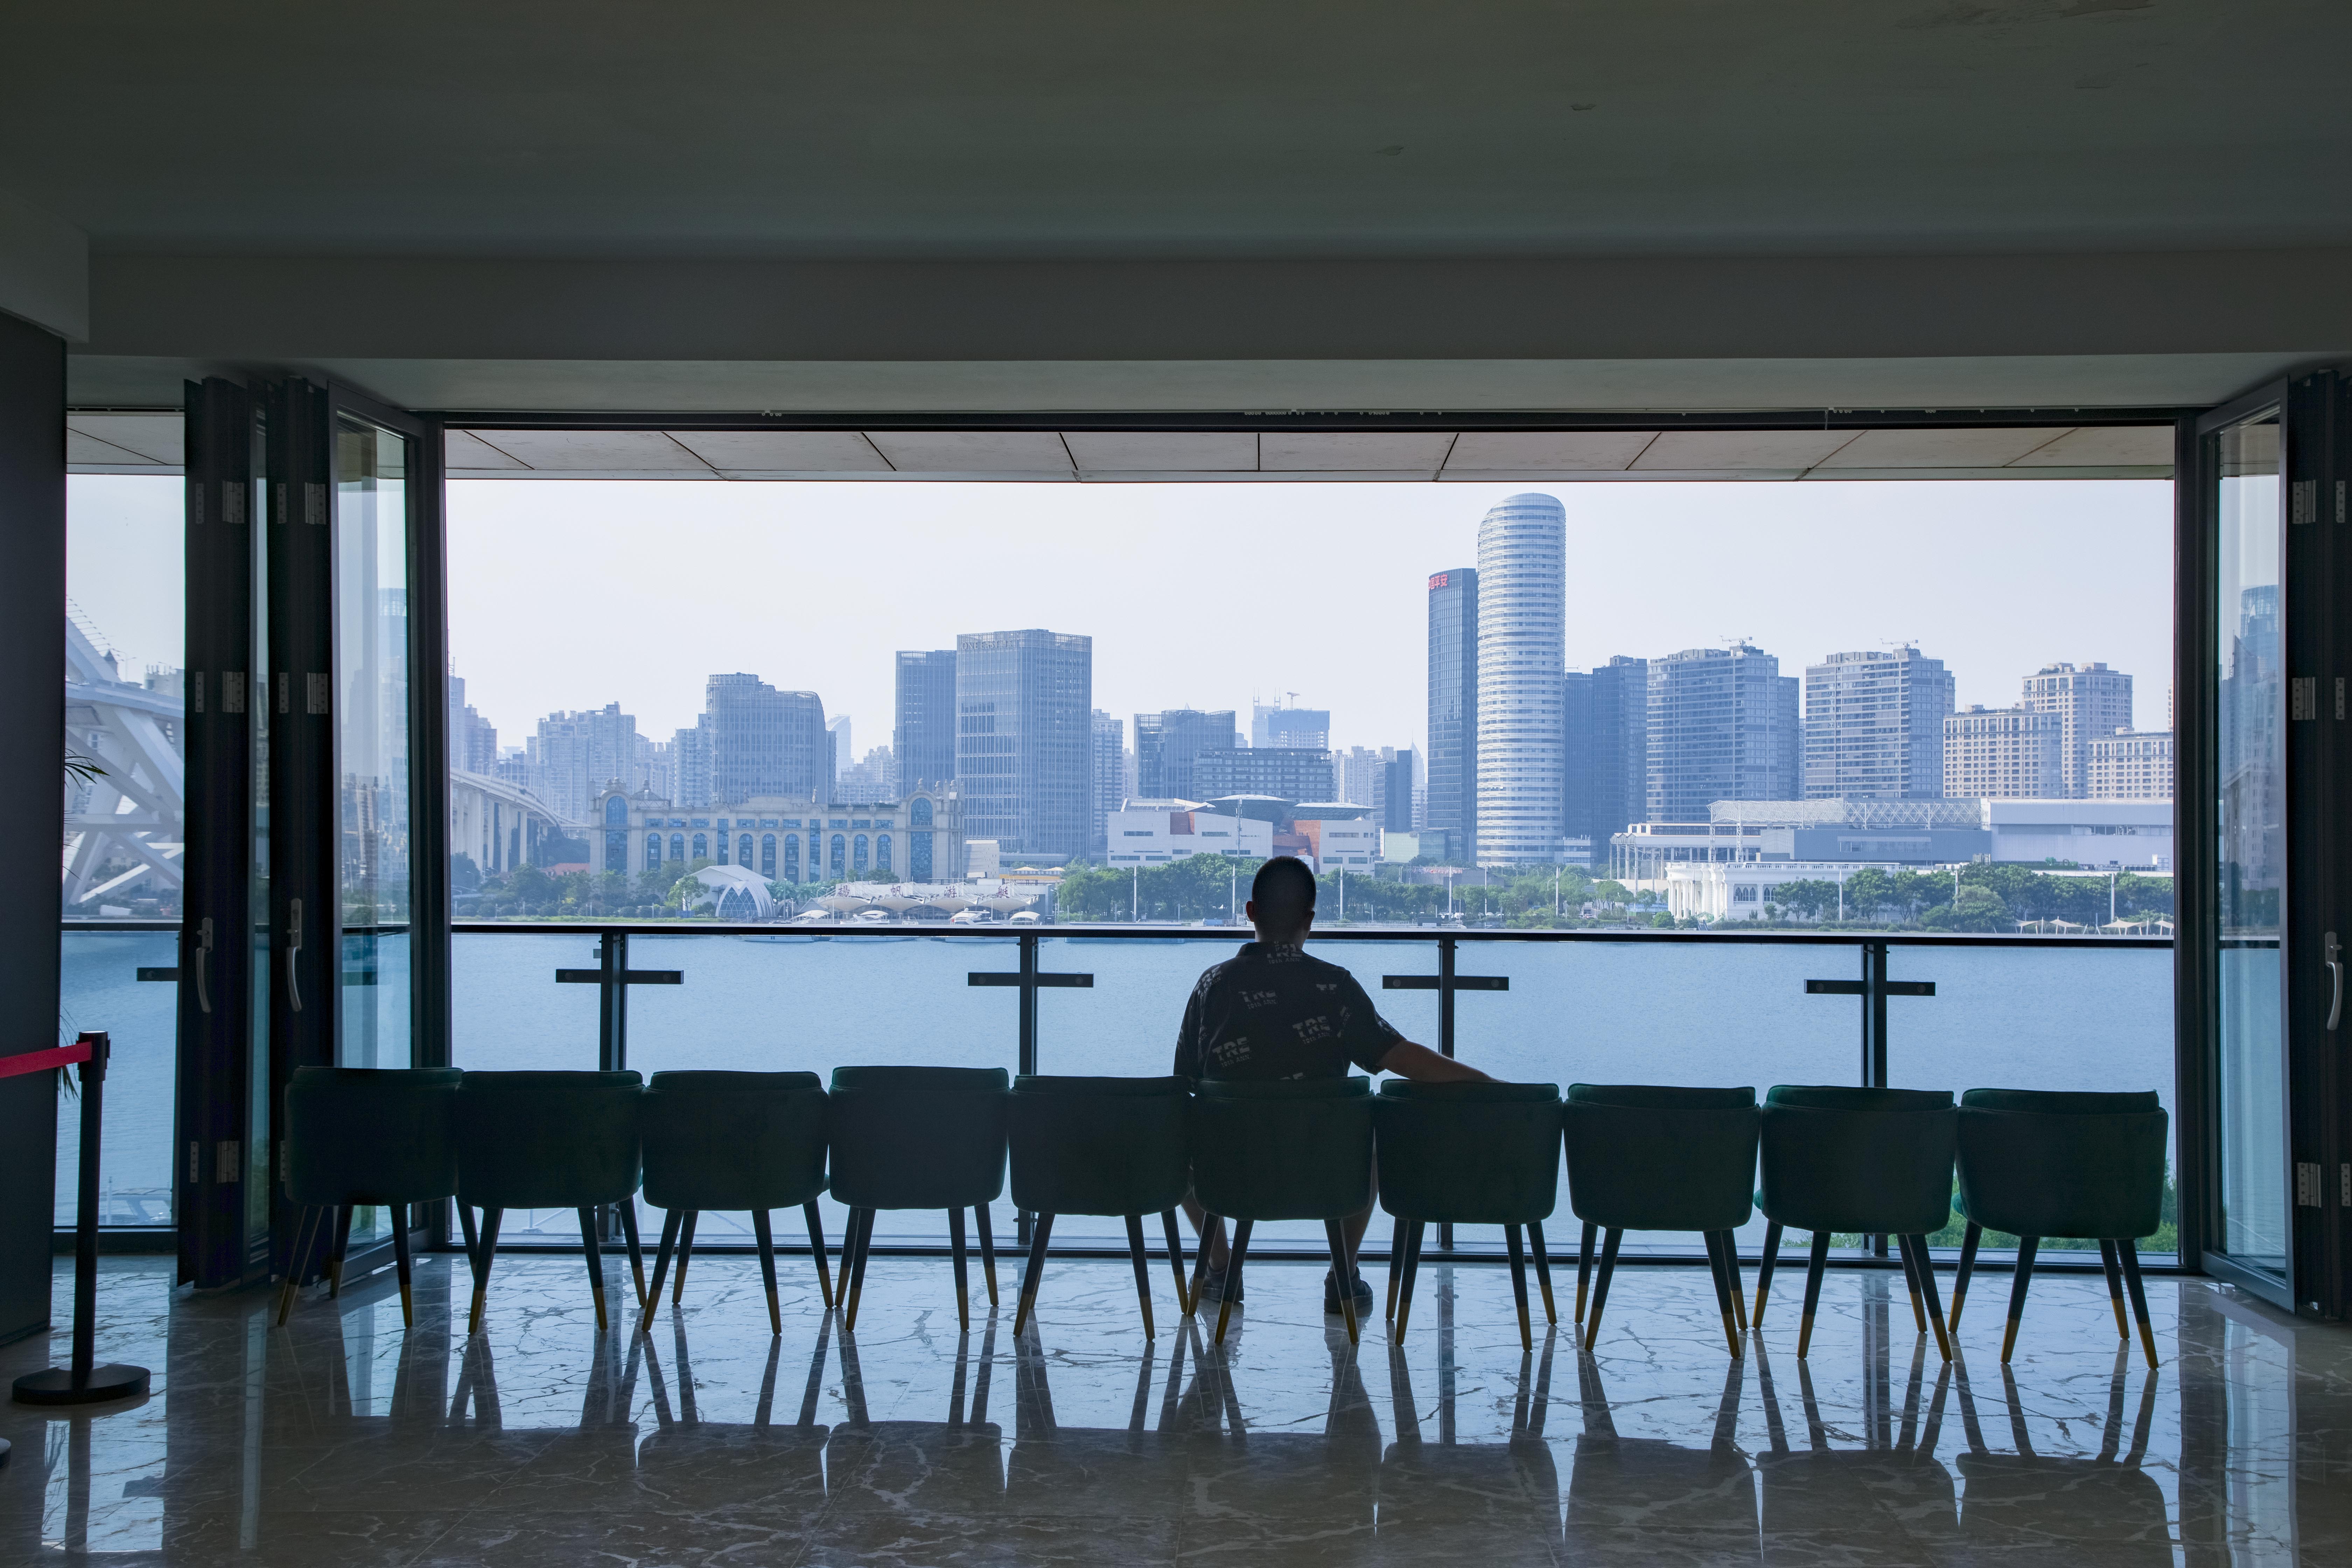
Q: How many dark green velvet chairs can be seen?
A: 10